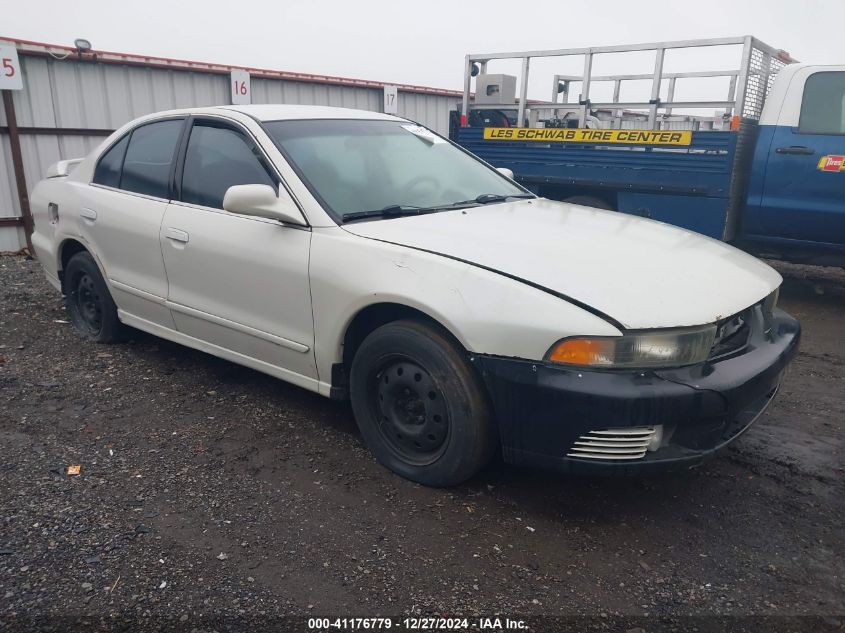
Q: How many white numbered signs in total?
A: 3